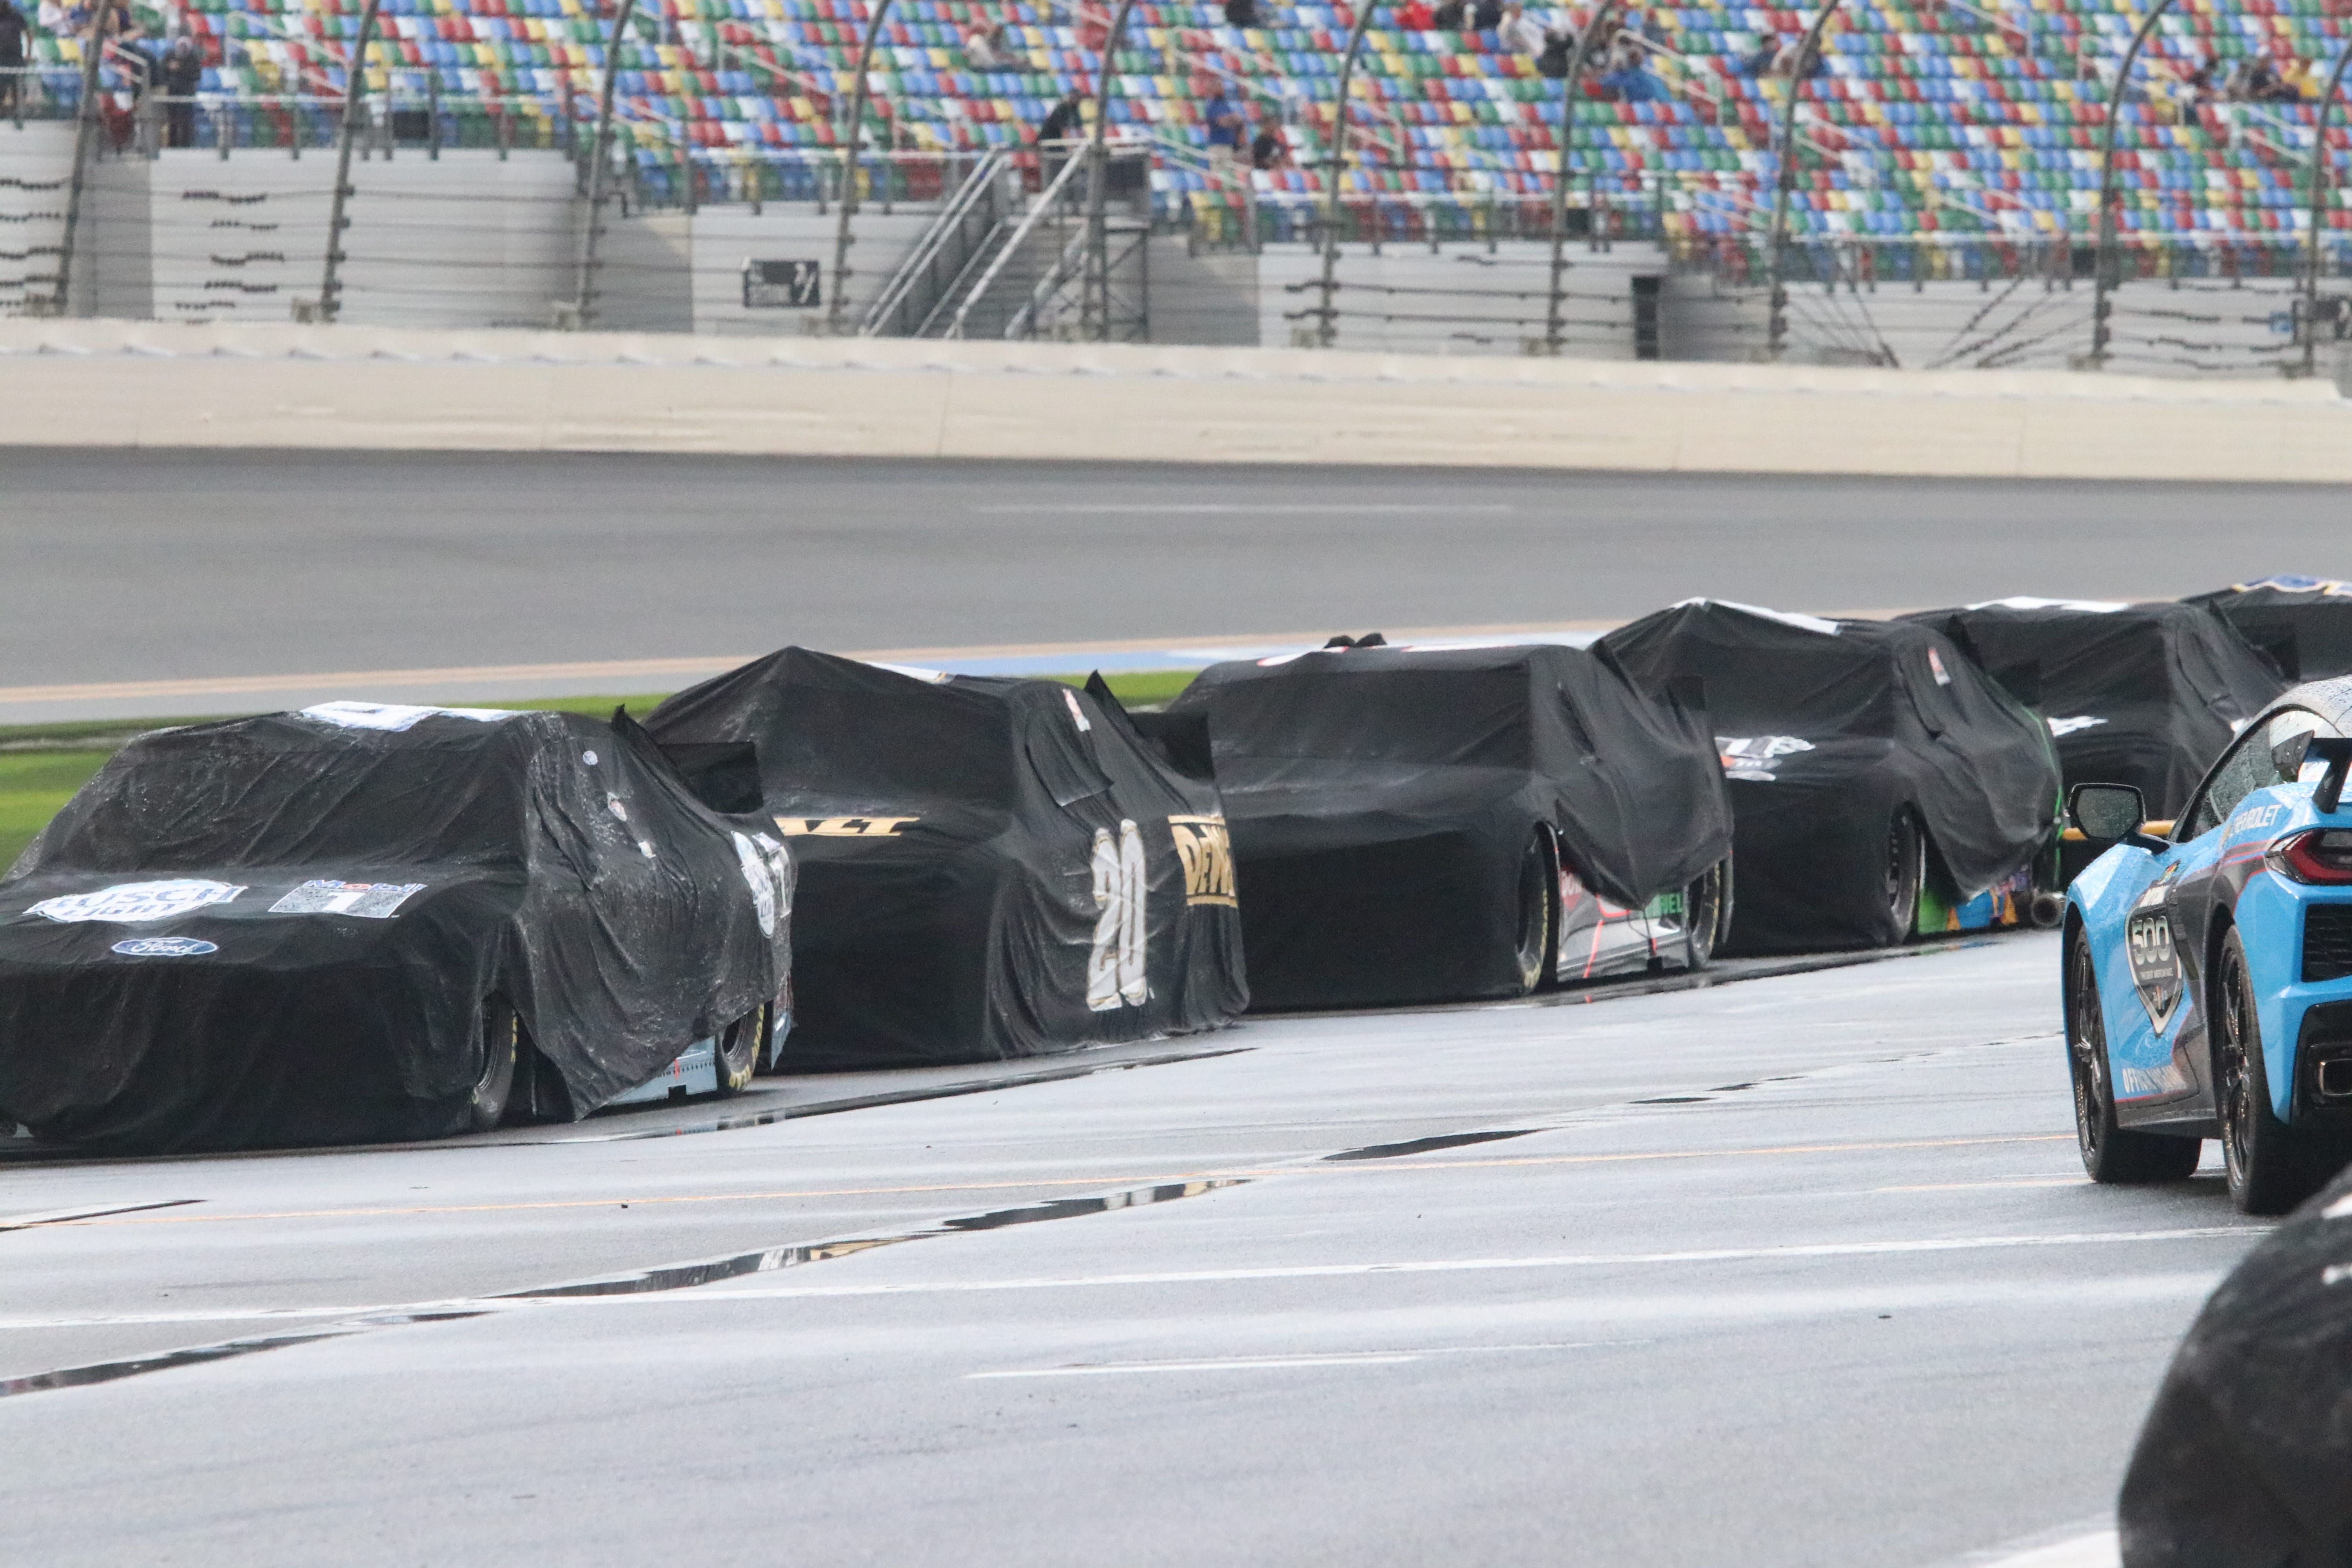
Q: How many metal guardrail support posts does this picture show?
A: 10